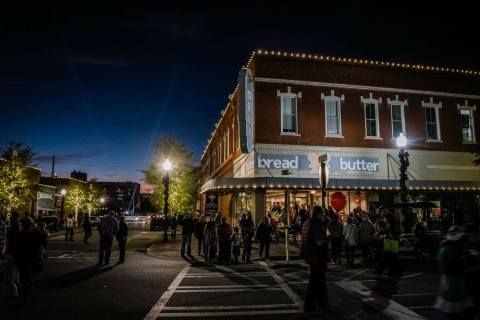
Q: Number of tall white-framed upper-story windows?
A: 6